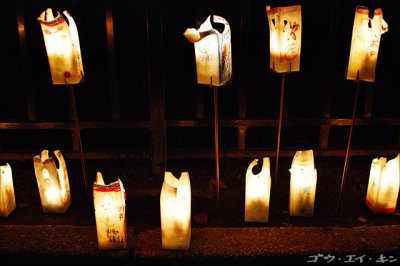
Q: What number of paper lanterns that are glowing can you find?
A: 11